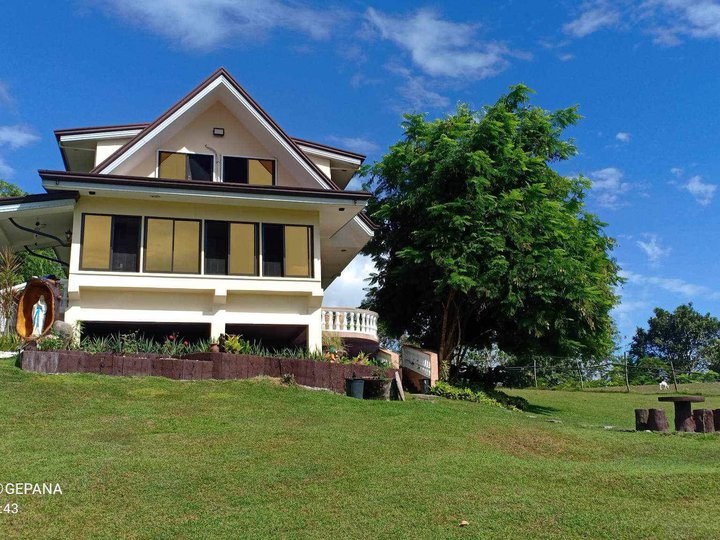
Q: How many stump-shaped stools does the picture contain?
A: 4